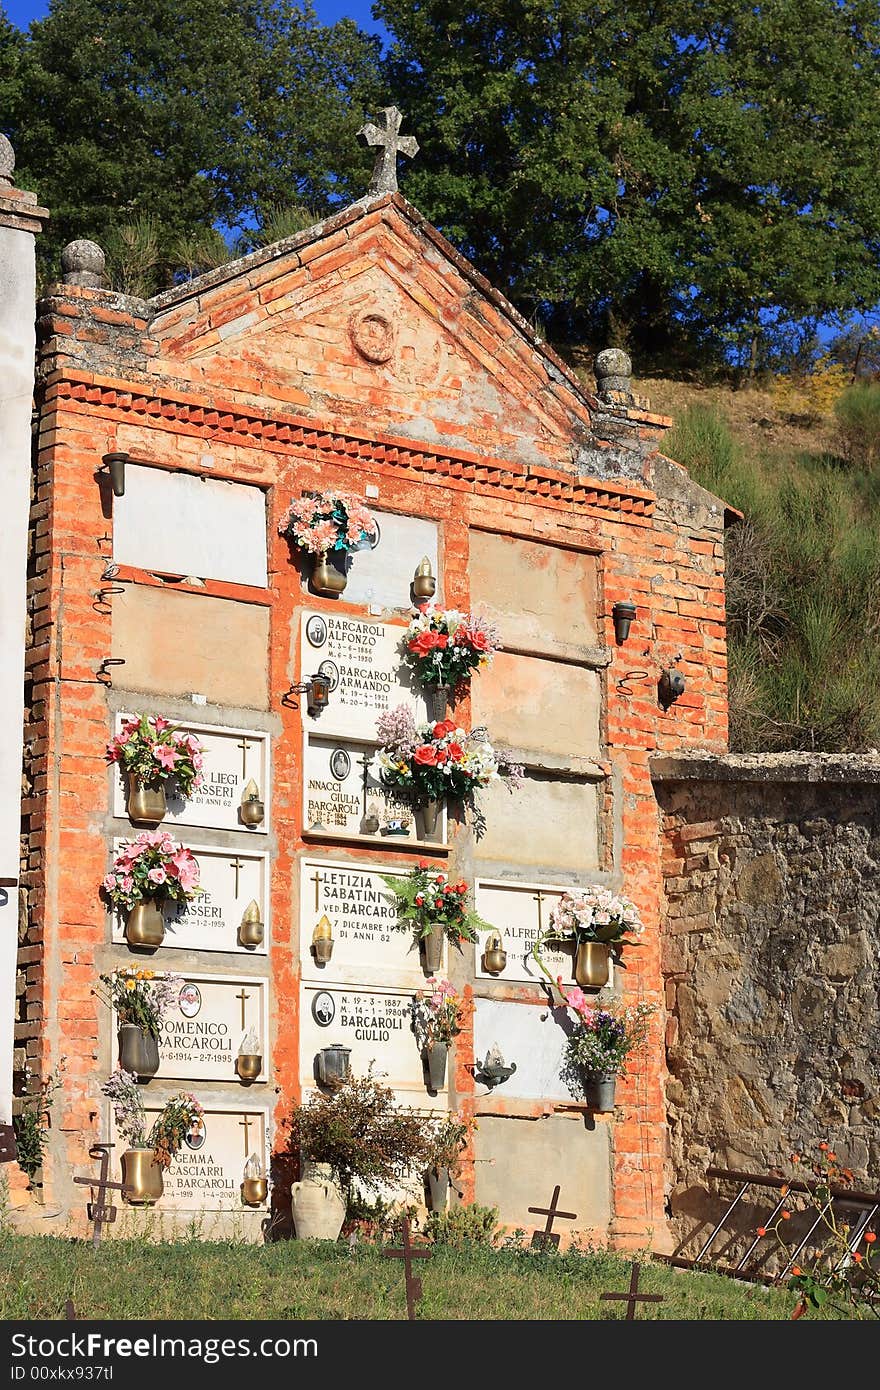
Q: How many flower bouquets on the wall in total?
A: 12